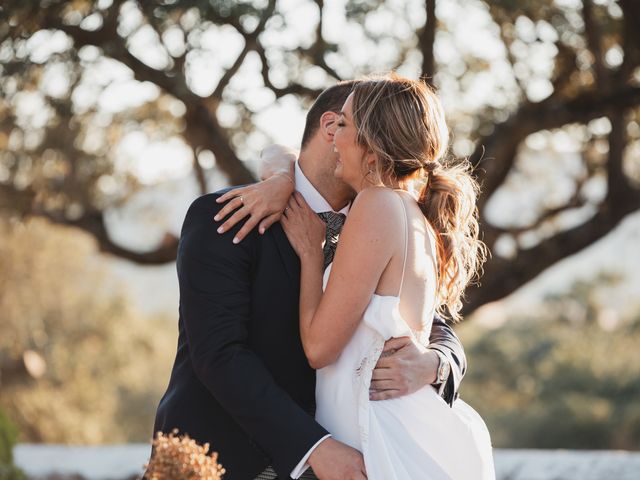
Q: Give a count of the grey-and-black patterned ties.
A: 1